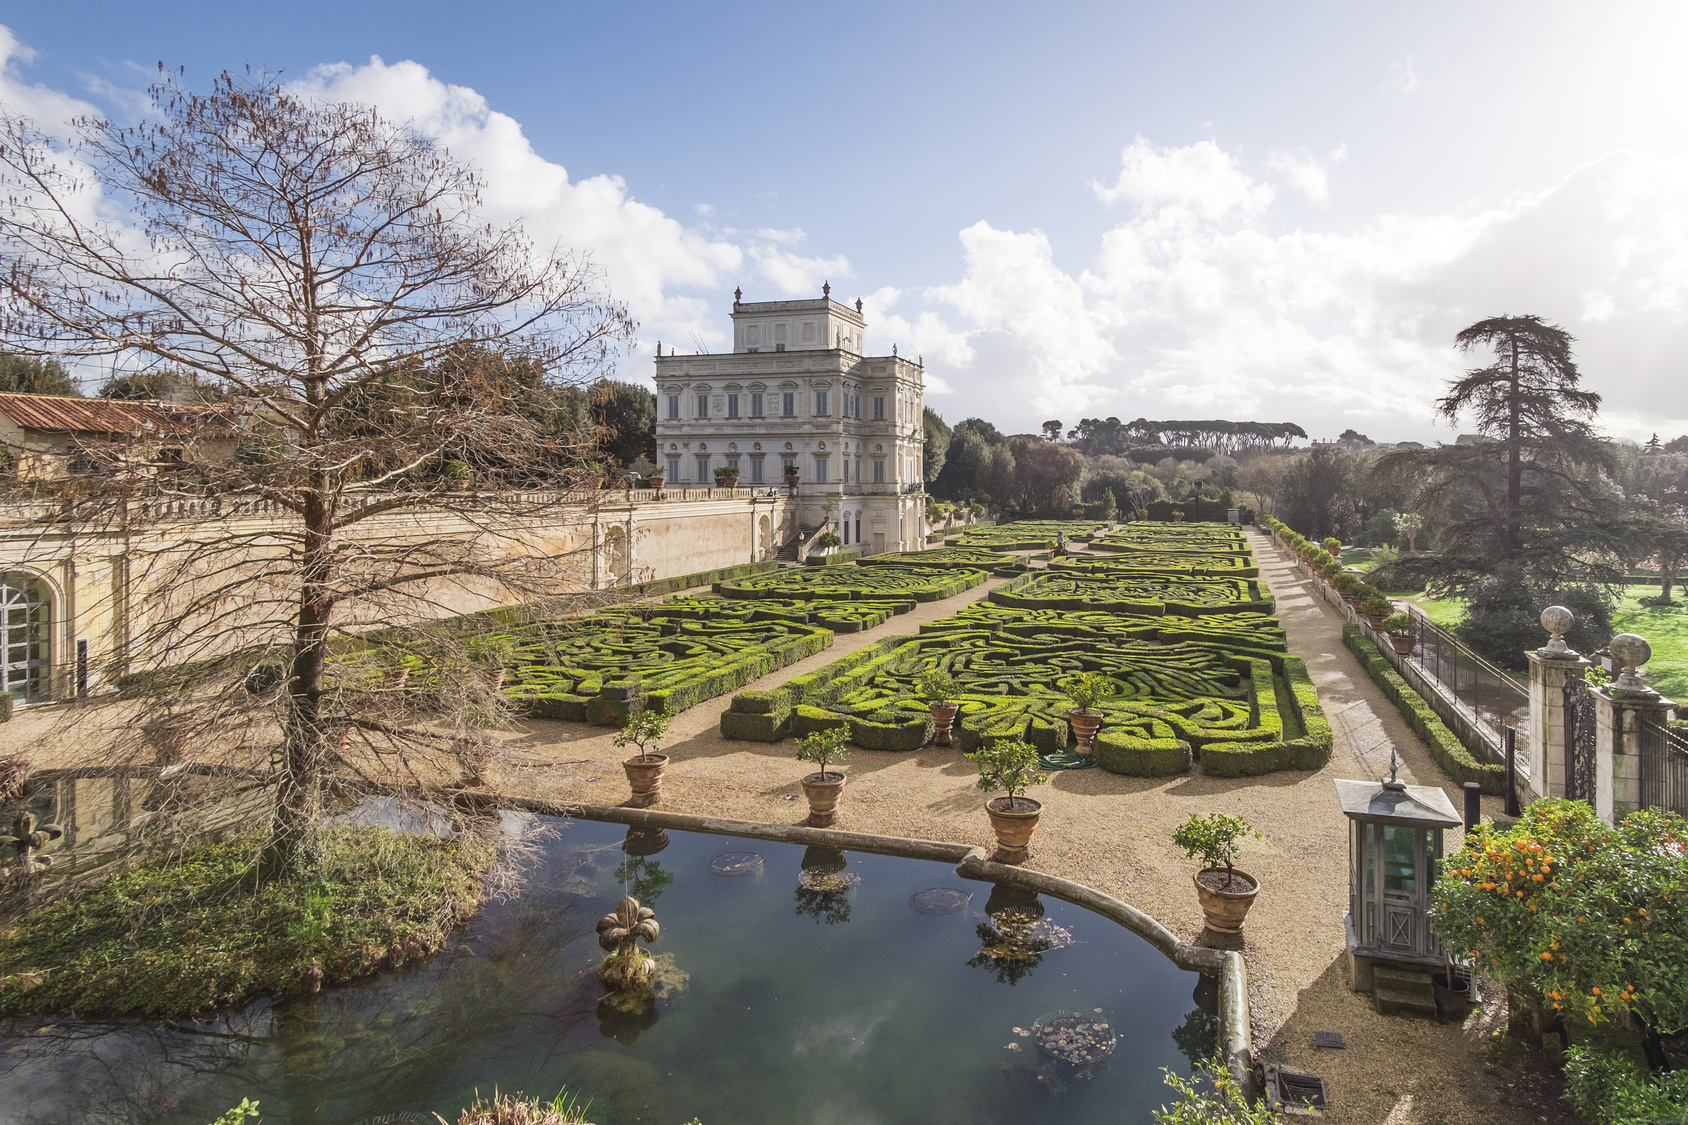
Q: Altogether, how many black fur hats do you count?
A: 0